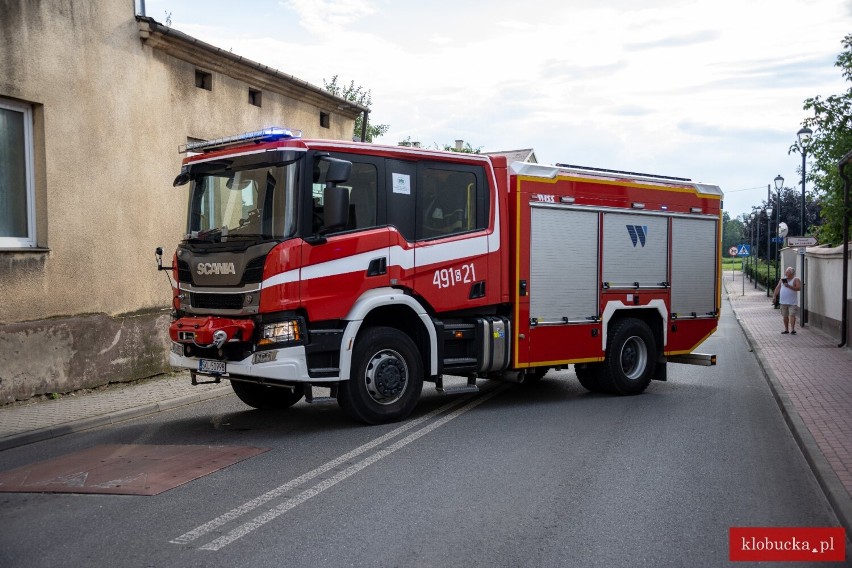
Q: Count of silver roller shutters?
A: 3